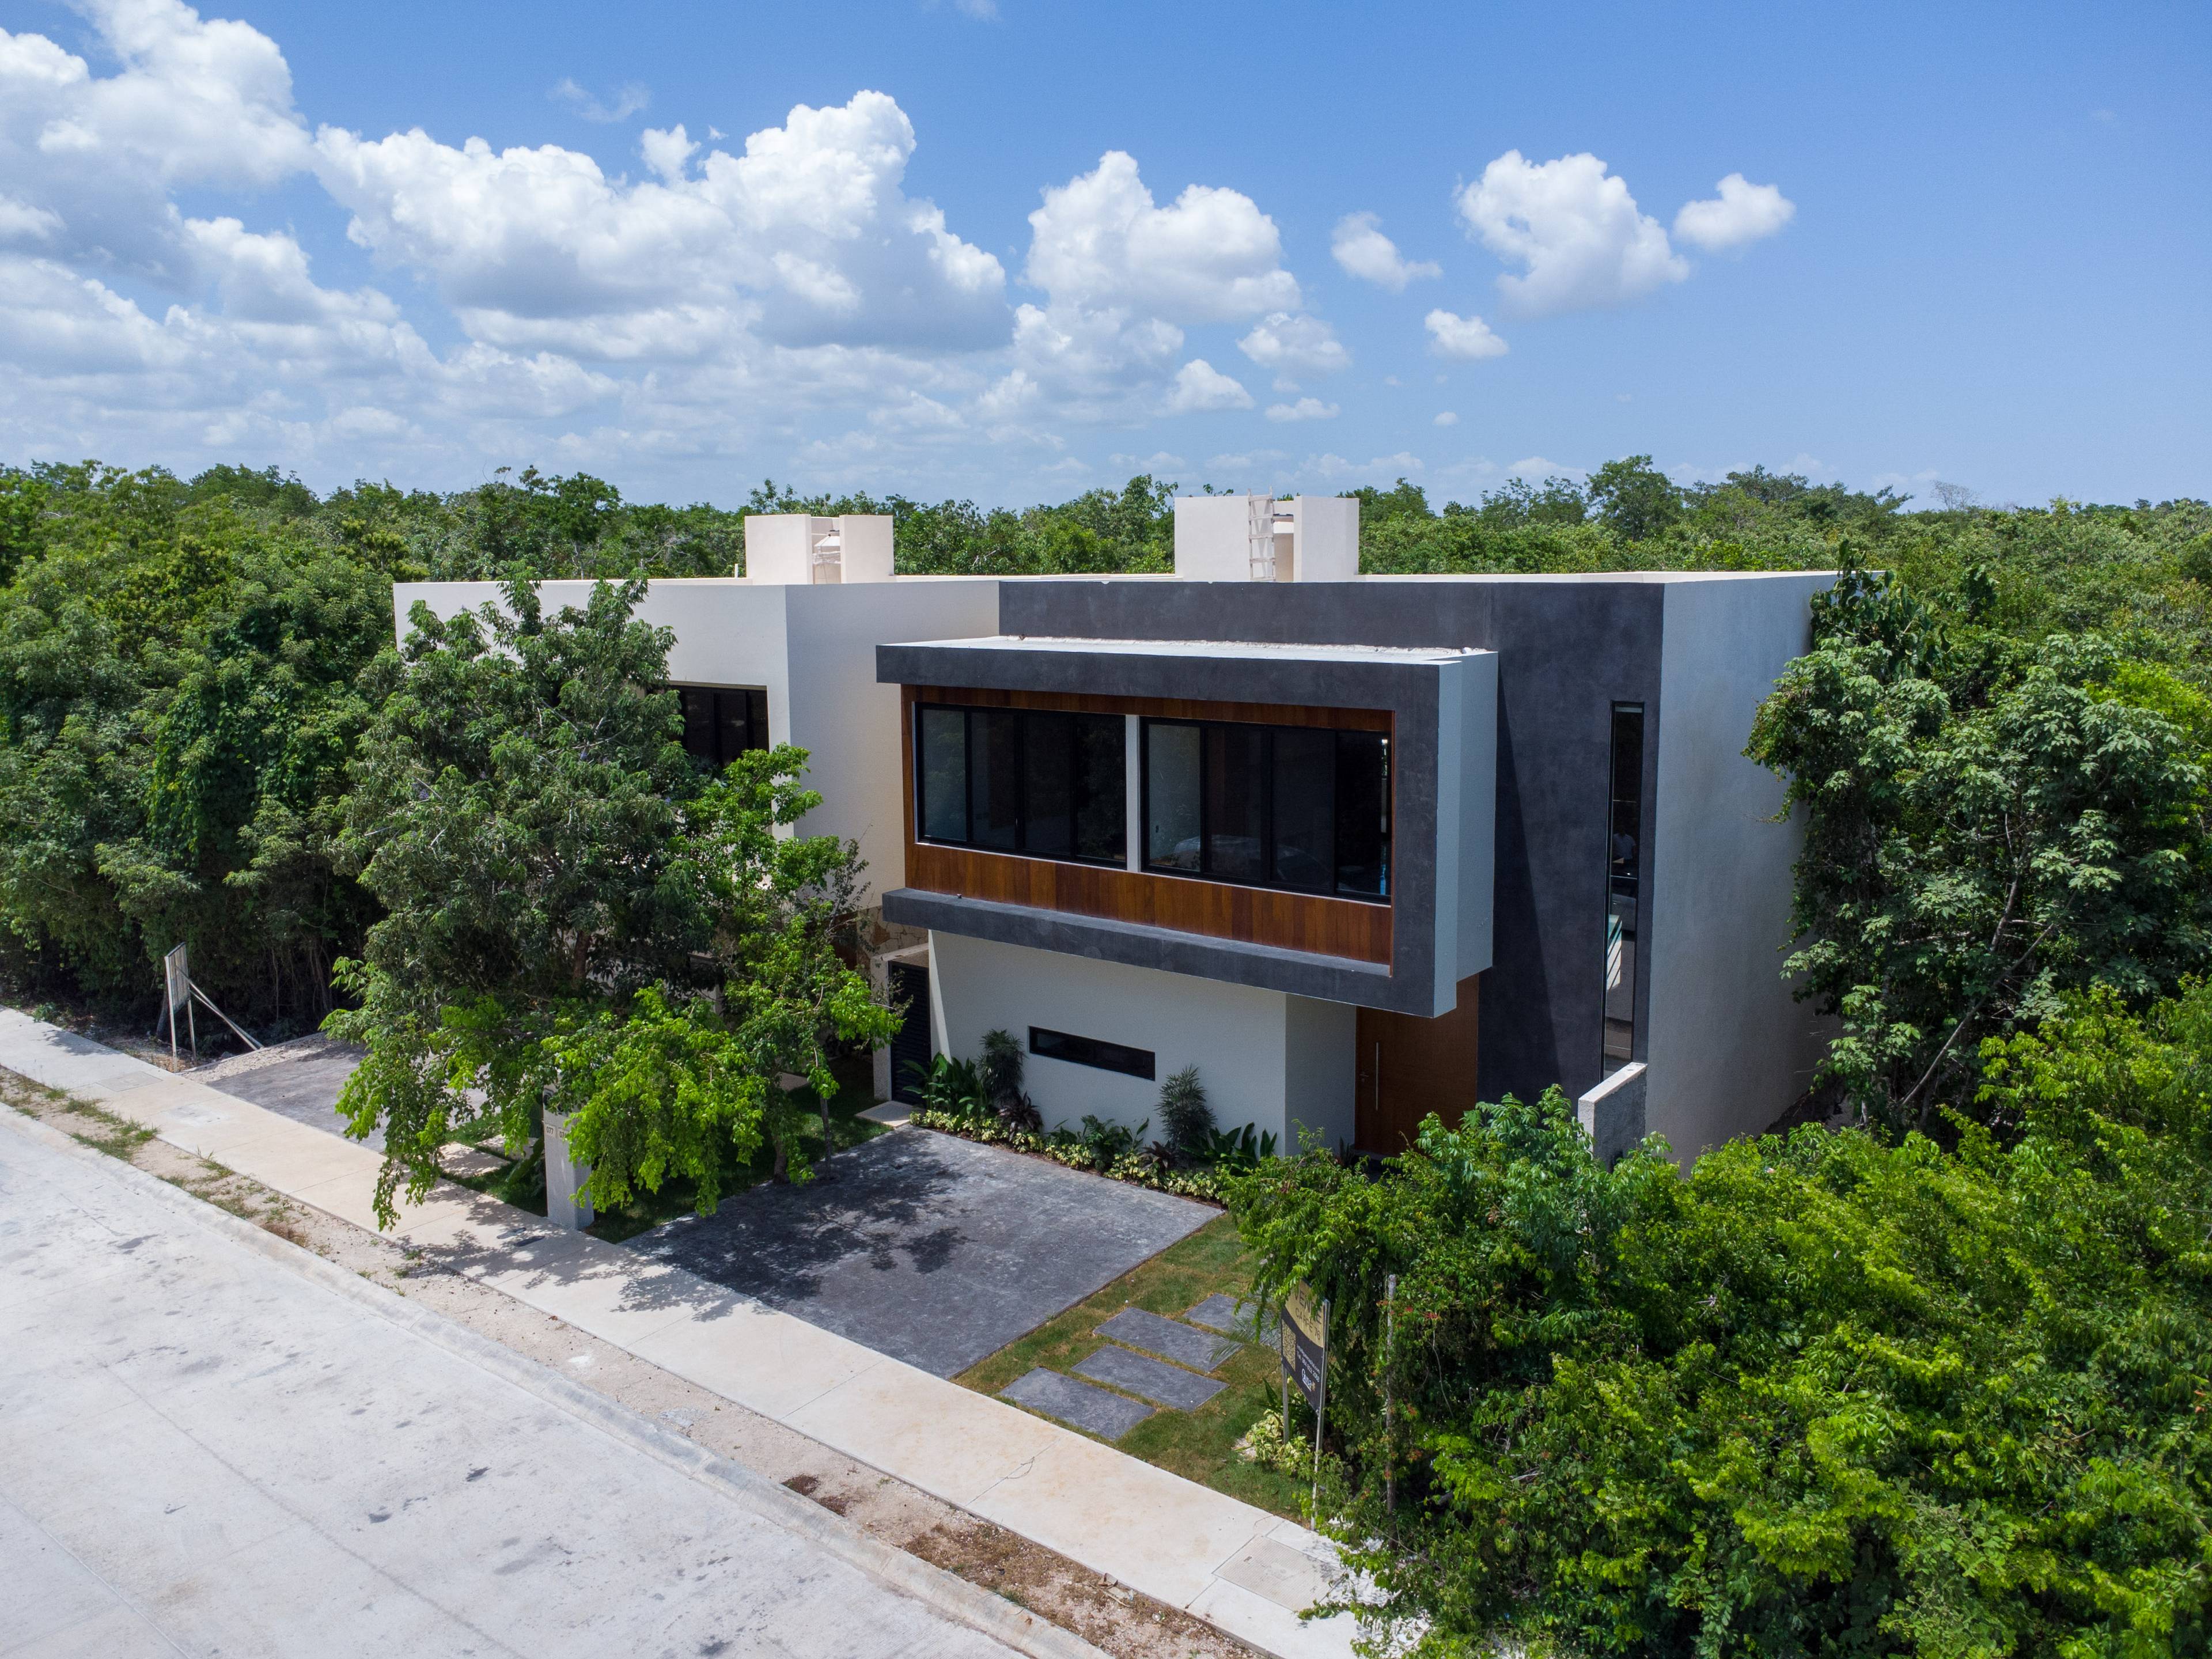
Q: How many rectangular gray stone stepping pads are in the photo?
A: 4